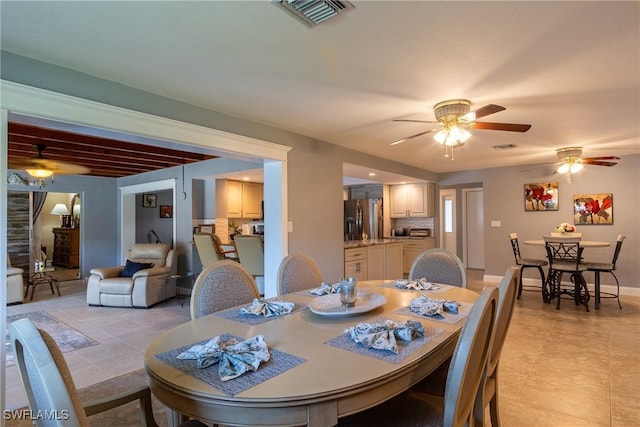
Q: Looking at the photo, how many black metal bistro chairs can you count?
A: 4